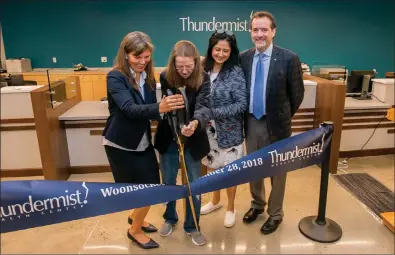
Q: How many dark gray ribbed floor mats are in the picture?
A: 1